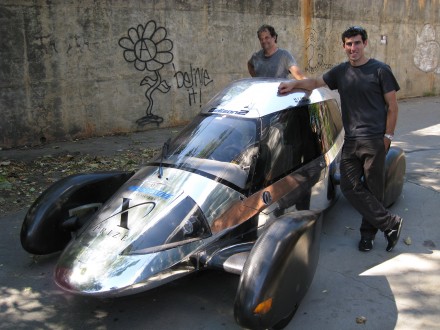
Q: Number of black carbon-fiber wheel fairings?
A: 3